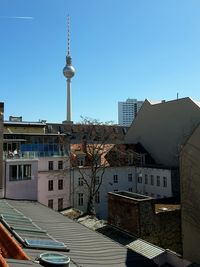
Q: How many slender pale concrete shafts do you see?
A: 1